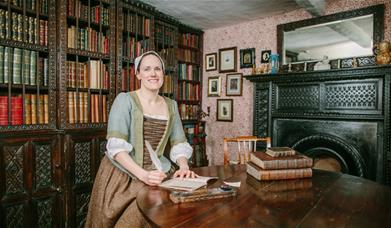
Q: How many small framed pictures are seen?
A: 7